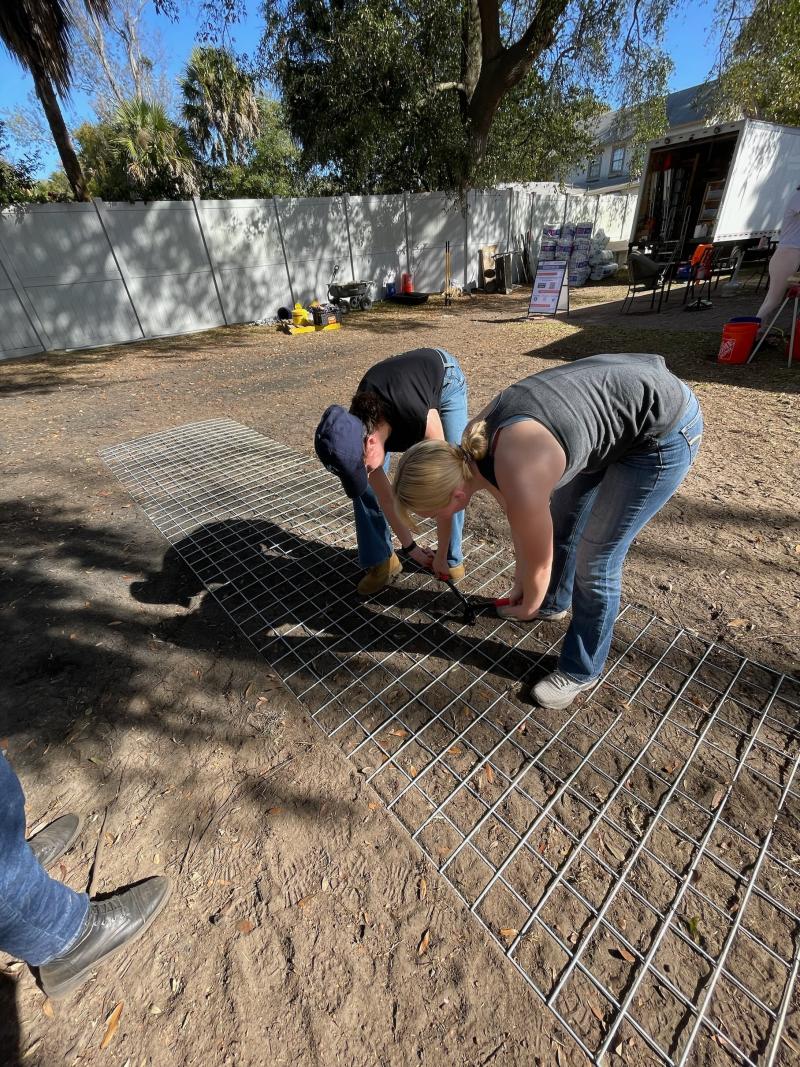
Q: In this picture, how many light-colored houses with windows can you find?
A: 1